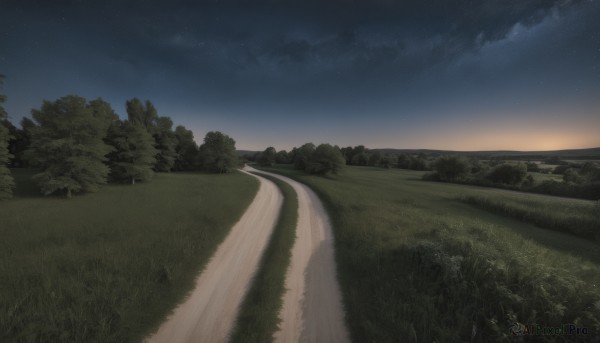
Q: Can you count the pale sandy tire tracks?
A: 2